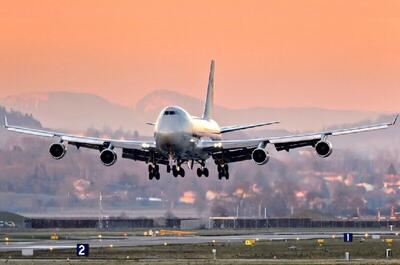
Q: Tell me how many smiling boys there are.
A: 0